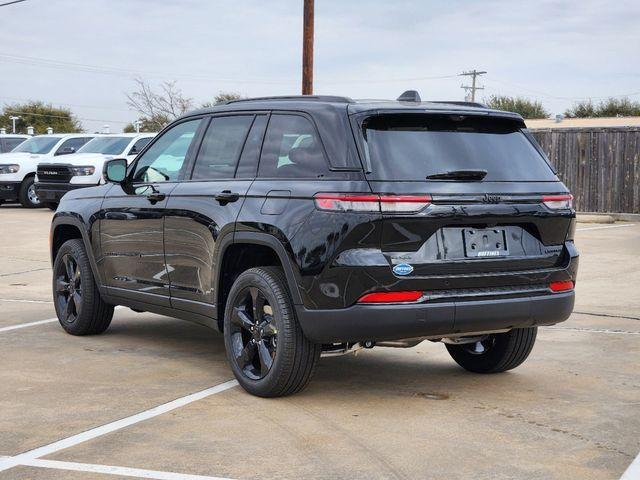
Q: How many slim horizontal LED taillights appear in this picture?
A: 2